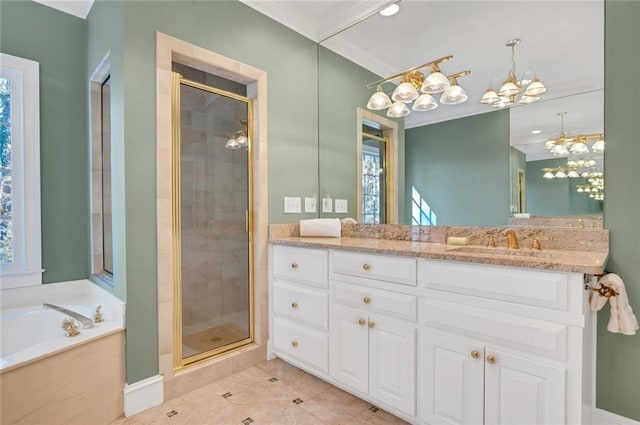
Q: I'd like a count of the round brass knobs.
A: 9